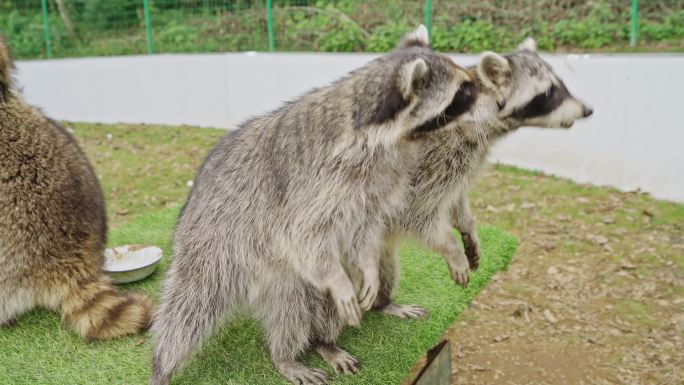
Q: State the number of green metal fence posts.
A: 5